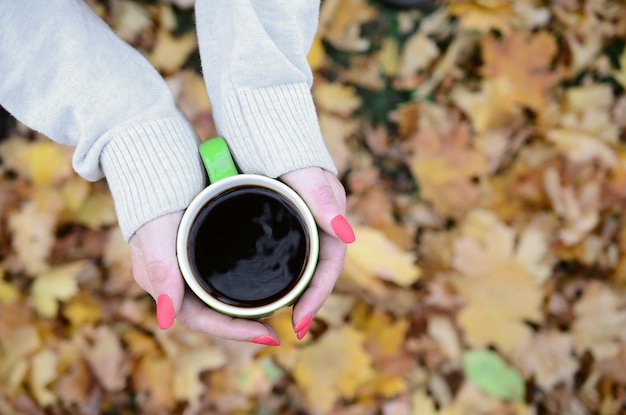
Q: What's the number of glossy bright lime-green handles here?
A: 1